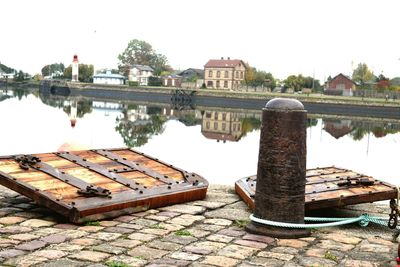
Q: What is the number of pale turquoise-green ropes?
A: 1